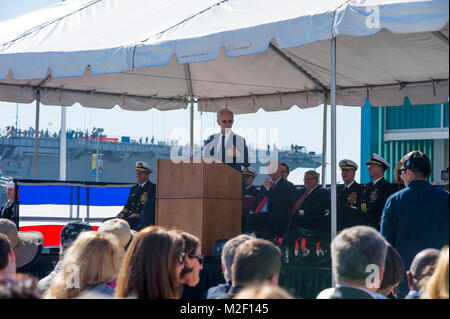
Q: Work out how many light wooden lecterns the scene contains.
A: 1